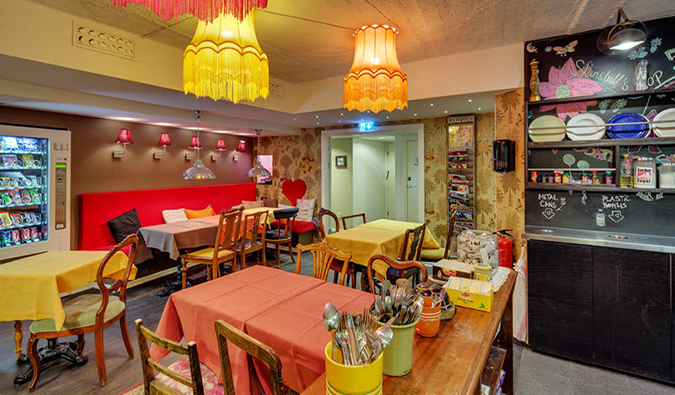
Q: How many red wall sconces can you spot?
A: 5